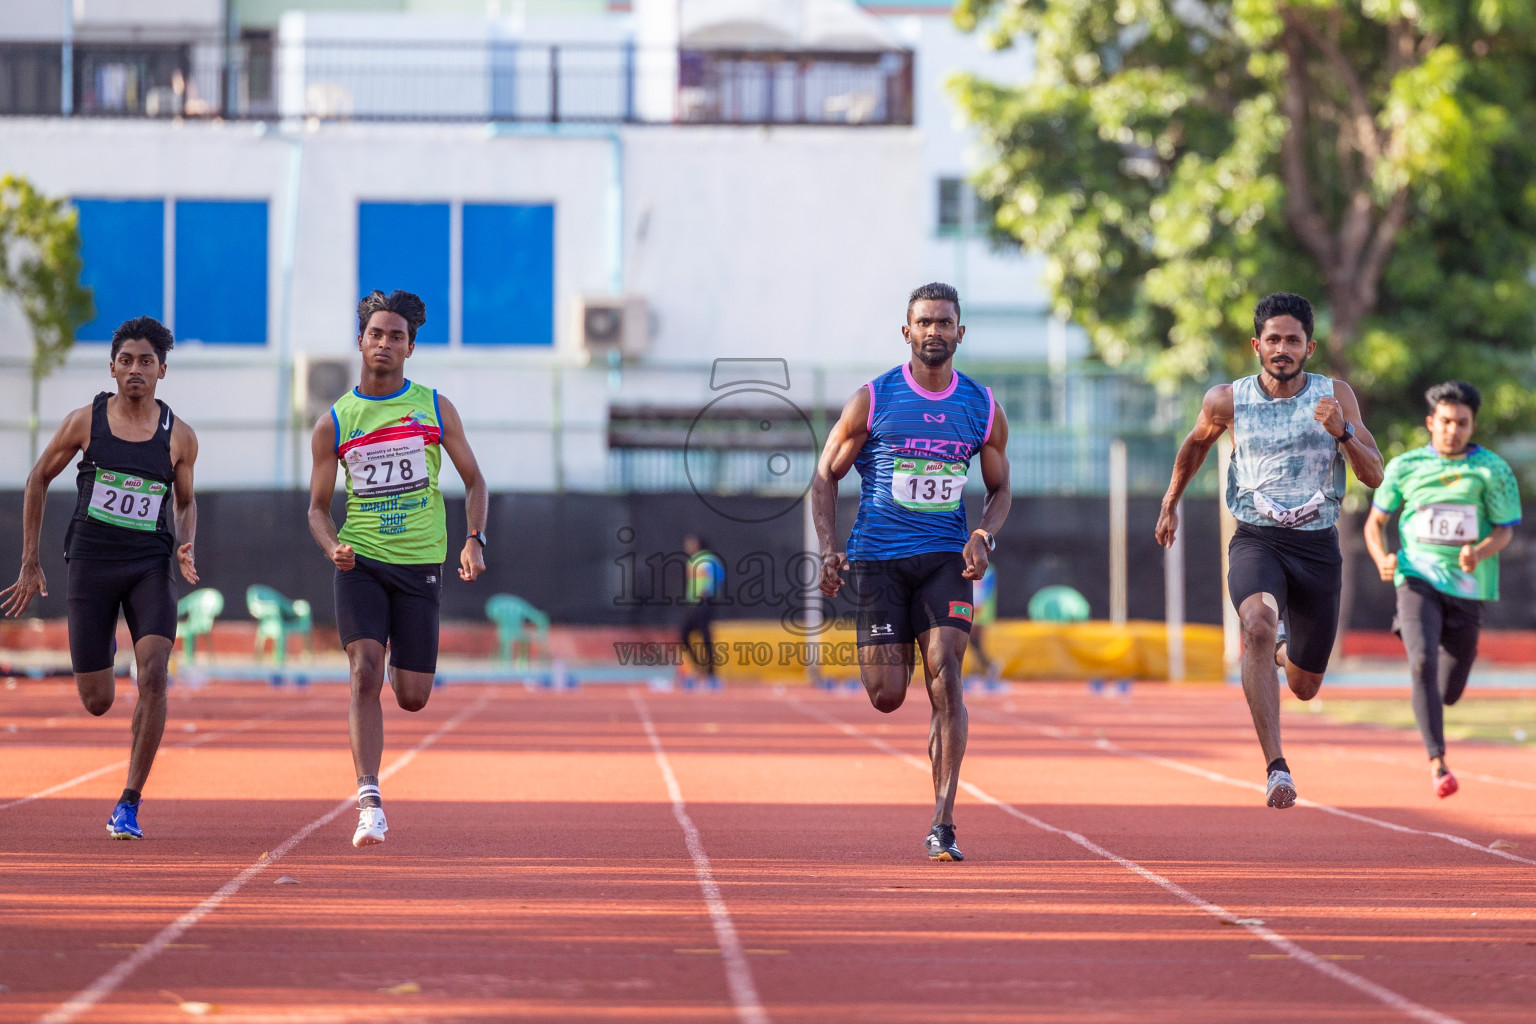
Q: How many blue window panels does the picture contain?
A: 4